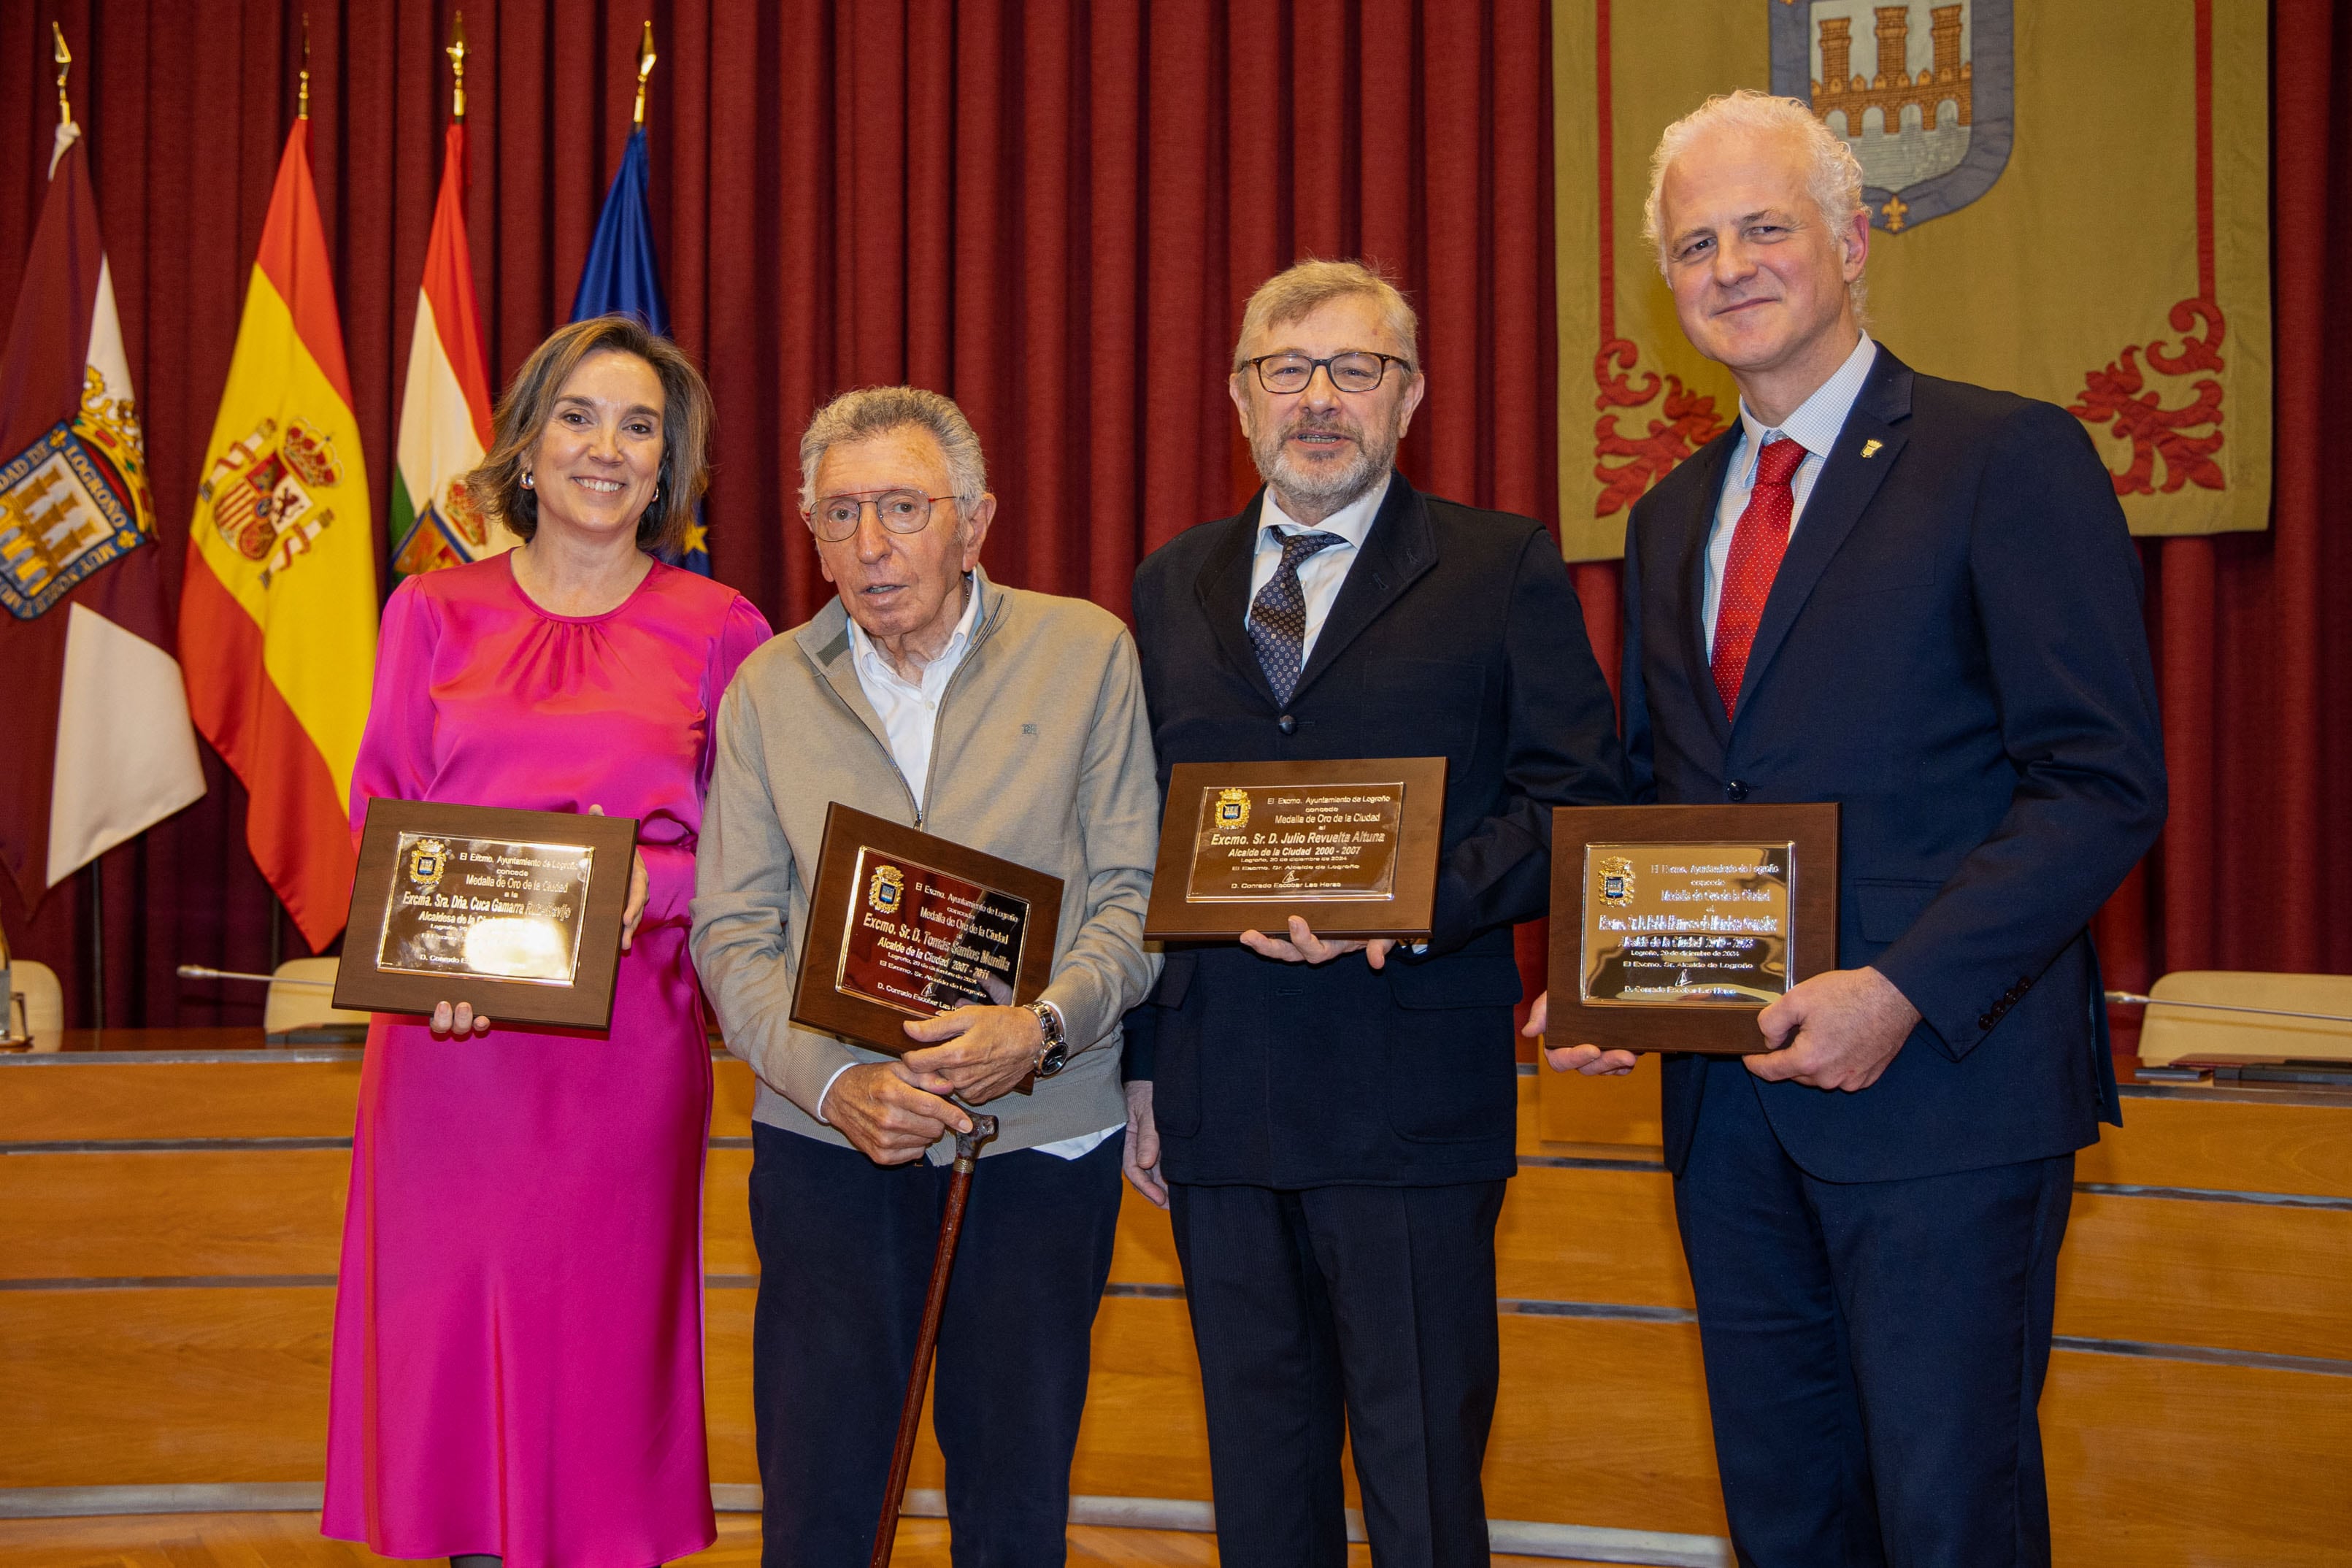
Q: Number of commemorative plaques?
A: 4